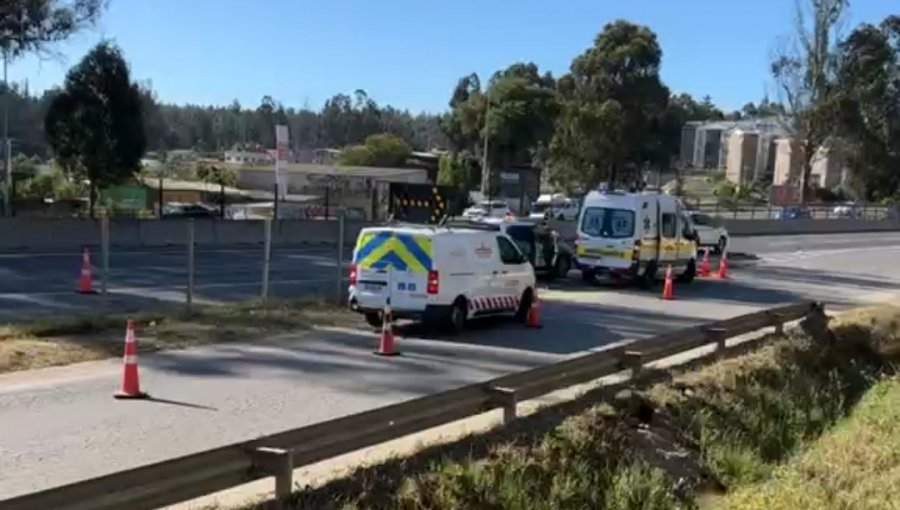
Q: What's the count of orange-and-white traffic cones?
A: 7